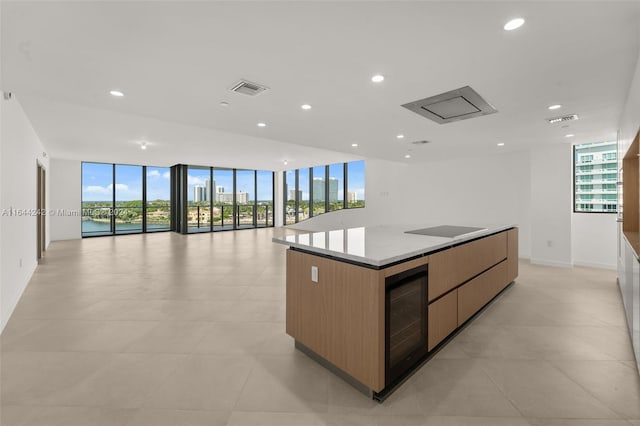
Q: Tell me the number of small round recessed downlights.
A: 11